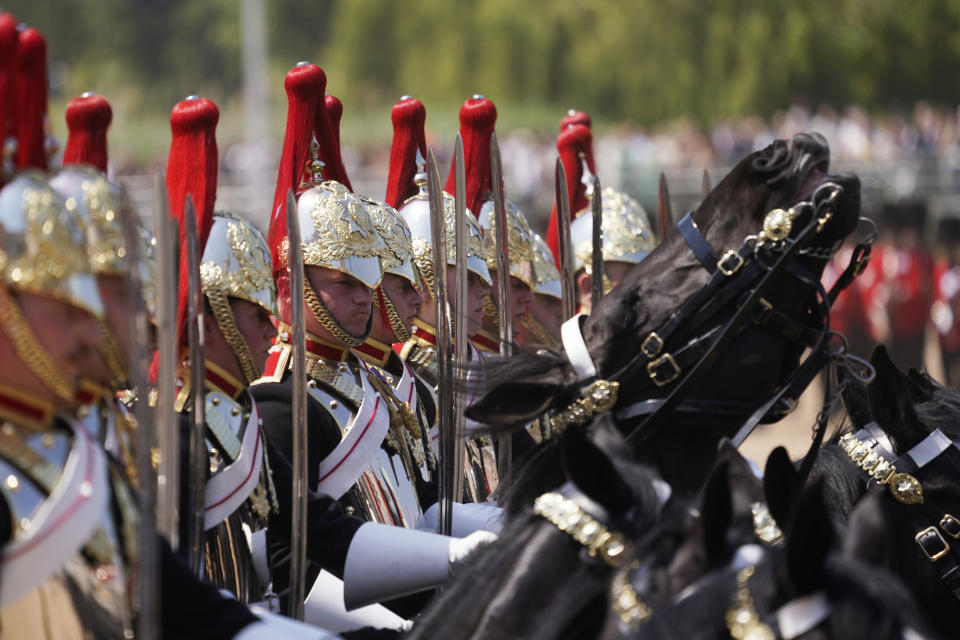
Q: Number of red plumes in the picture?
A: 10